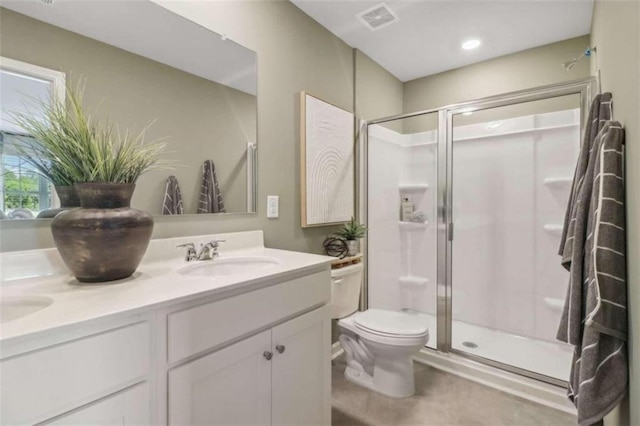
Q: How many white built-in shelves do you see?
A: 6